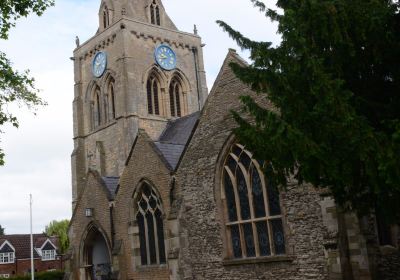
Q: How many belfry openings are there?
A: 4